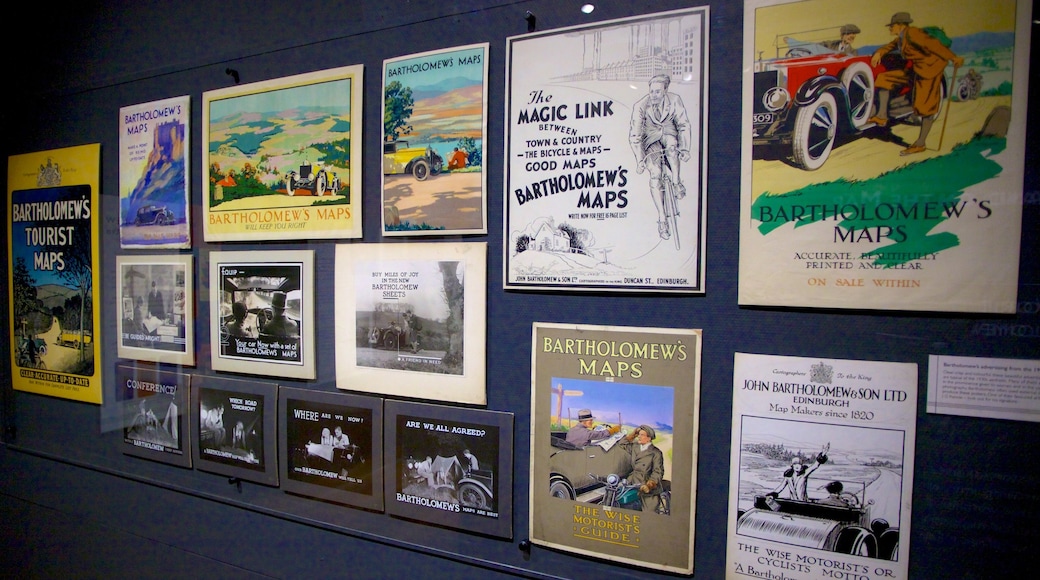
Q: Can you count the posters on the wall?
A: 15